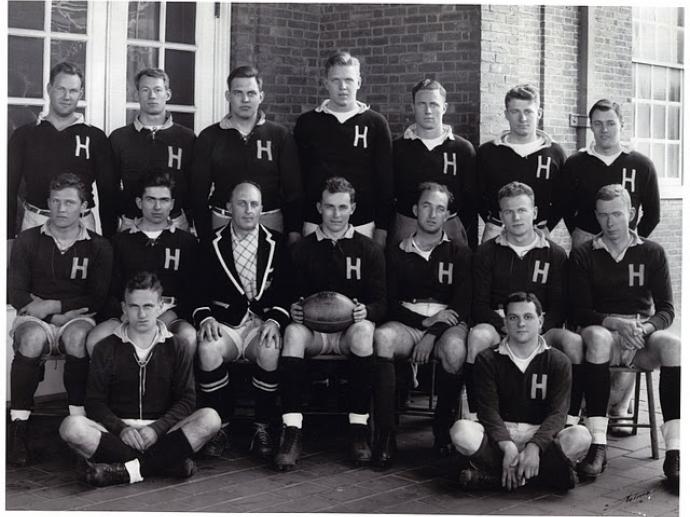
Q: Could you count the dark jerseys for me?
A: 15